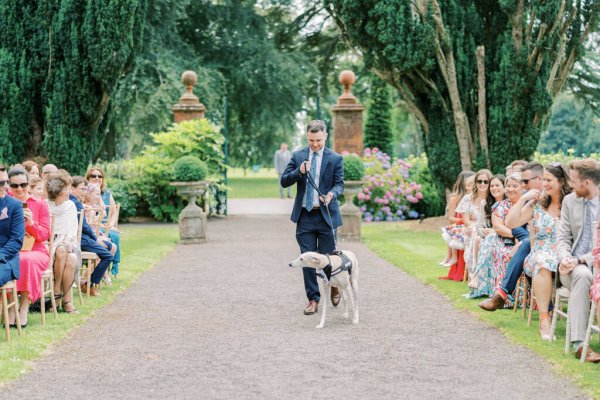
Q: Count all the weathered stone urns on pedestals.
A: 2